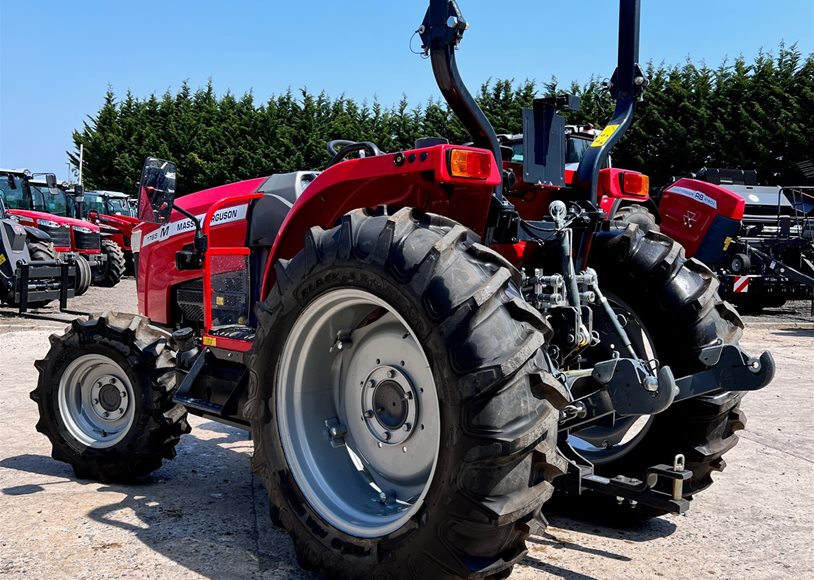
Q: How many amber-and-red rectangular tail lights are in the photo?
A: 2